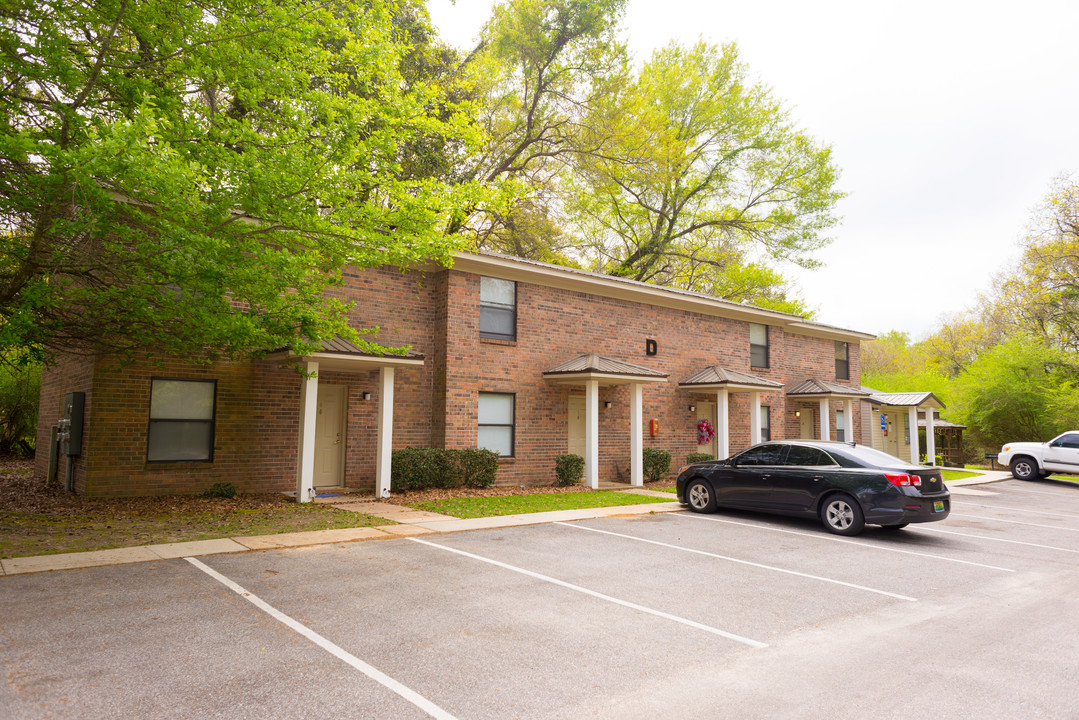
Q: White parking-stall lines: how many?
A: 8